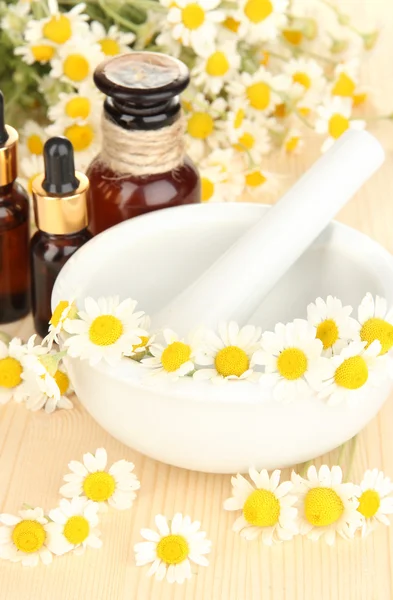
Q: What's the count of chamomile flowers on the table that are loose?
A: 7